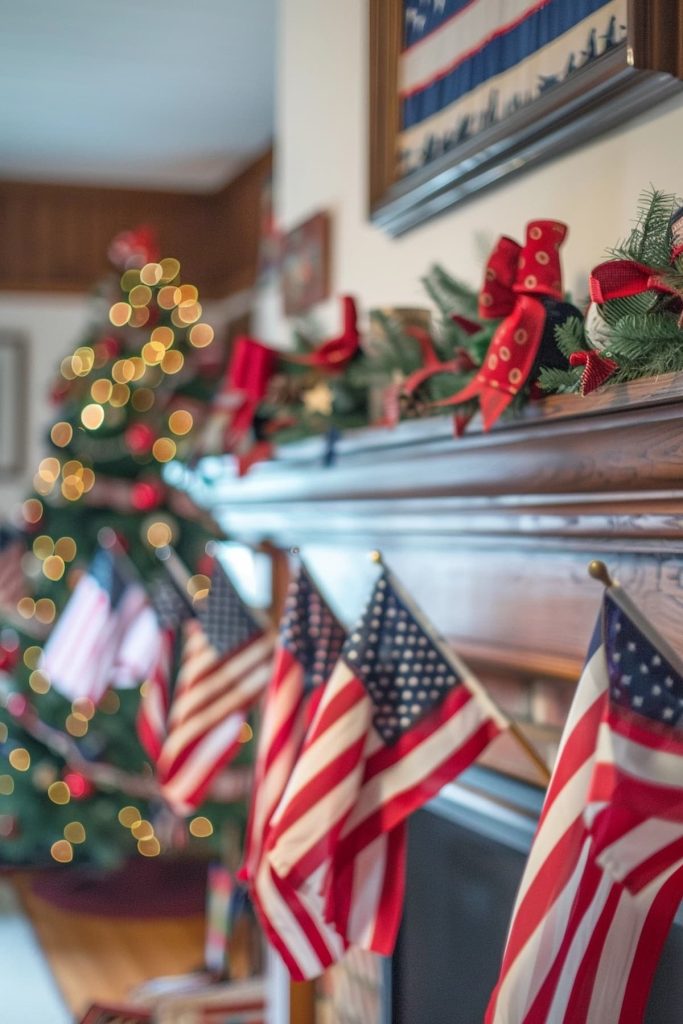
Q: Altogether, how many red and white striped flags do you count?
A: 6